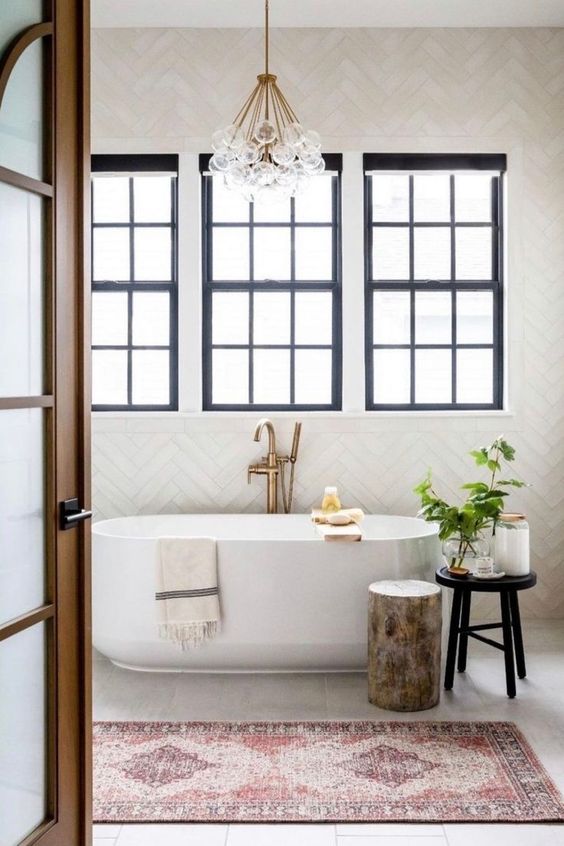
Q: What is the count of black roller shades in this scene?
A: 3